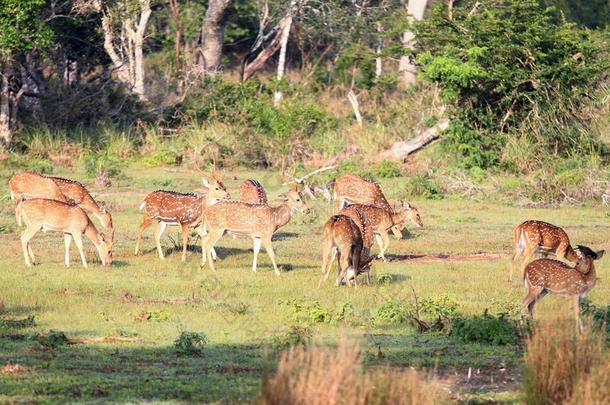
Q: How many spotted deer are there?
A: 12